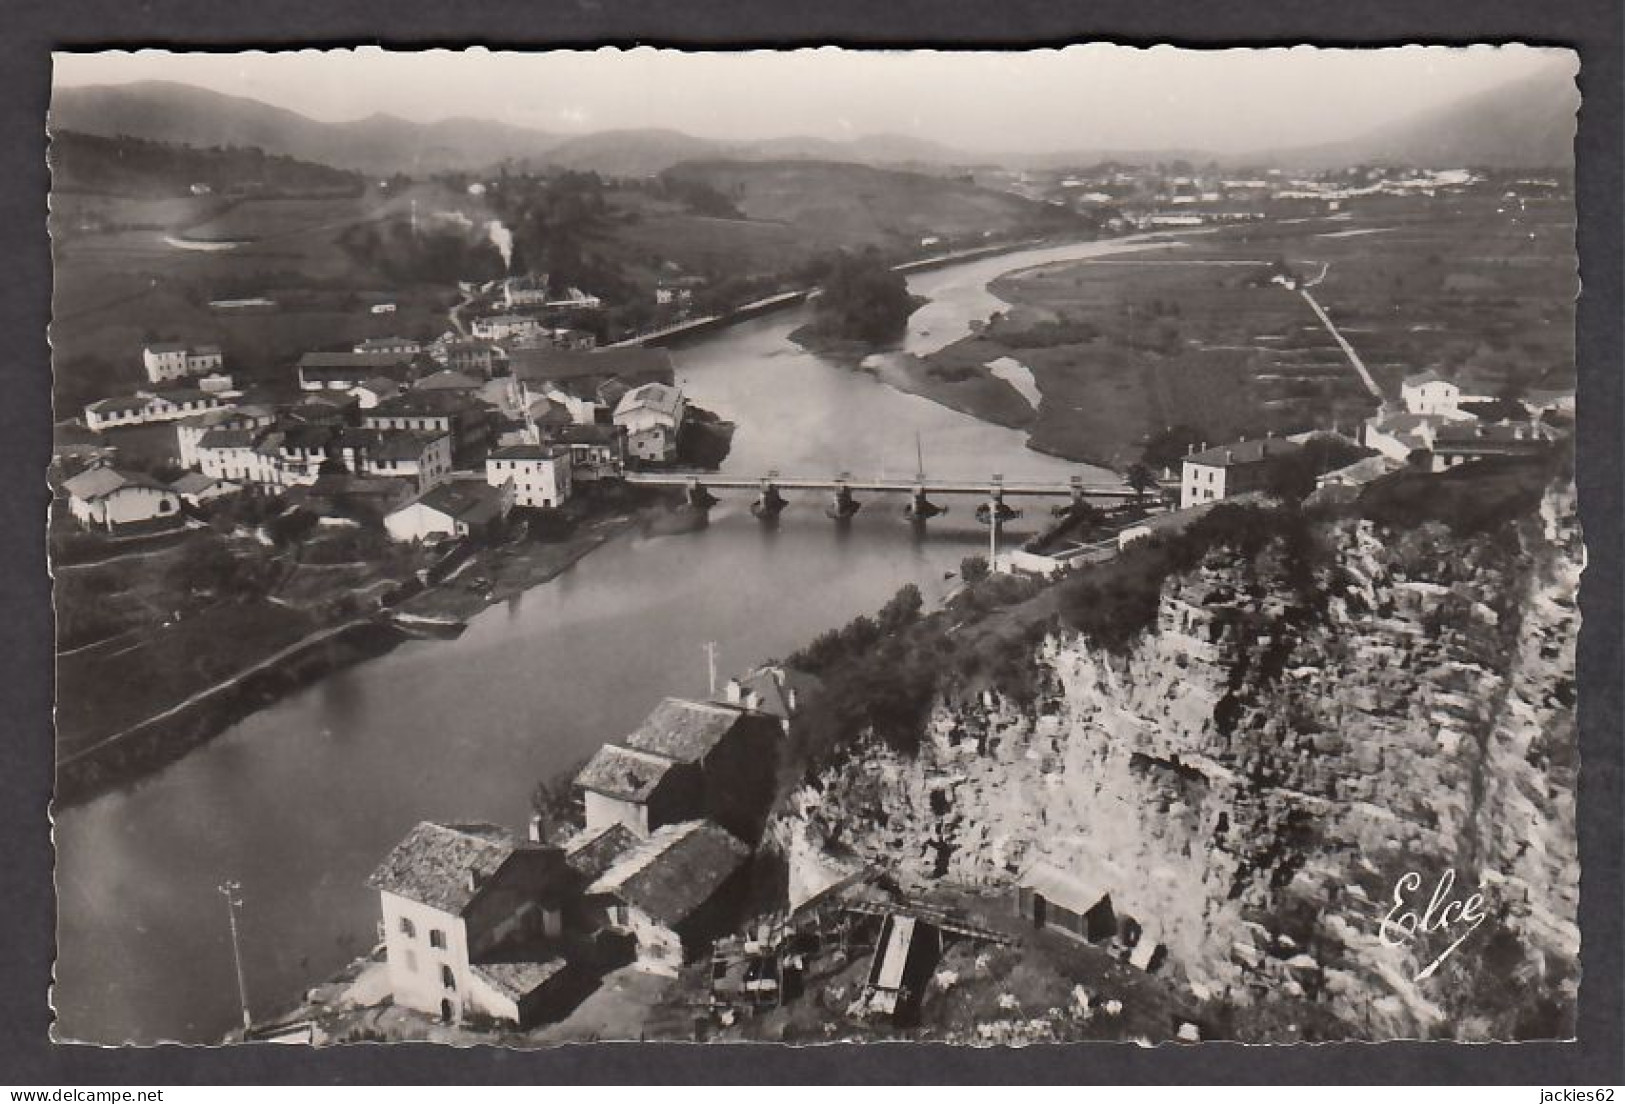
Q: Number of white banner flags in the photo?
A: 0